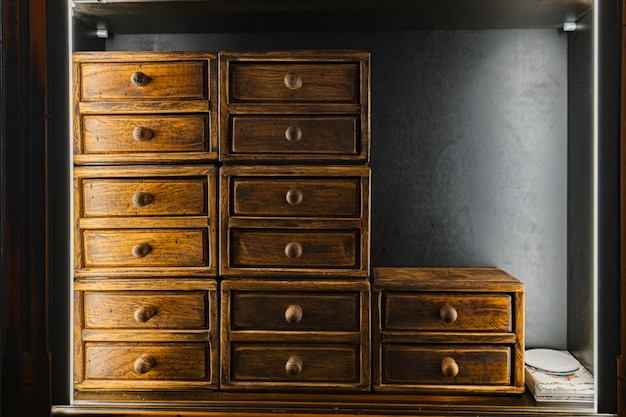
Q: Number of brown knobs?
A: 14